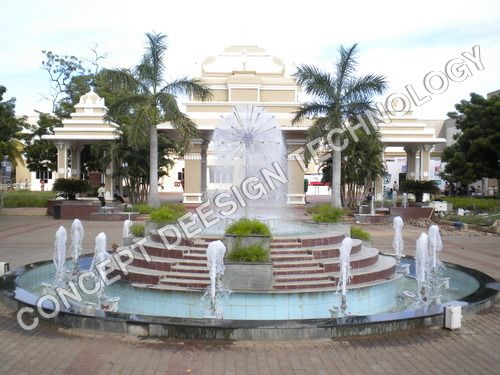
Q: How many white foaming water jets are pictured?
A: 9